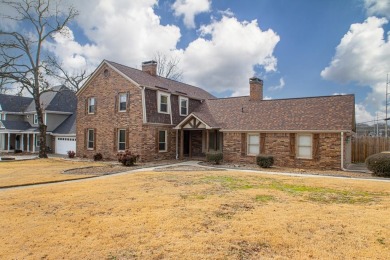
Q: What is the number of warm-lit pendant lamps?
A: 0